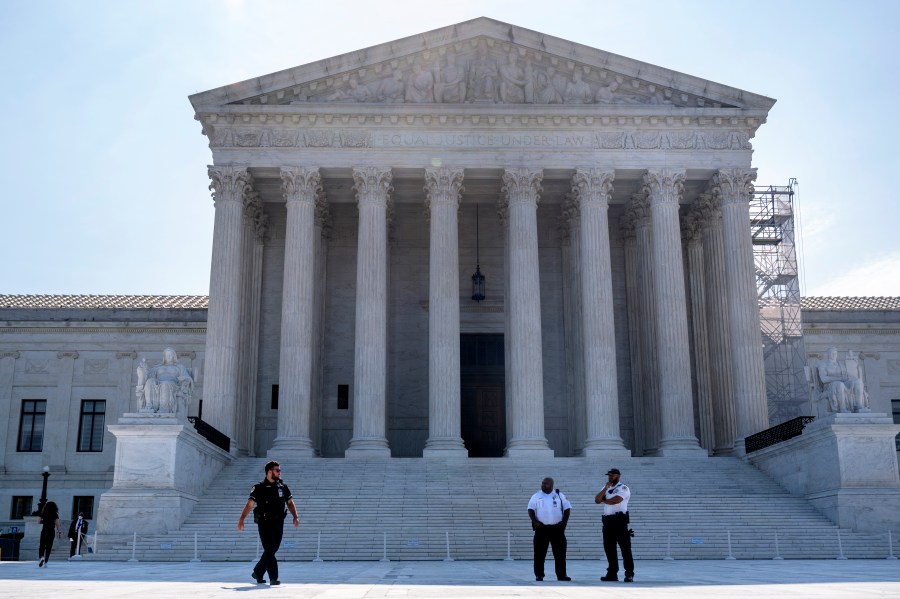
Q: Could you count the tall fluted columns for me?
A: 8